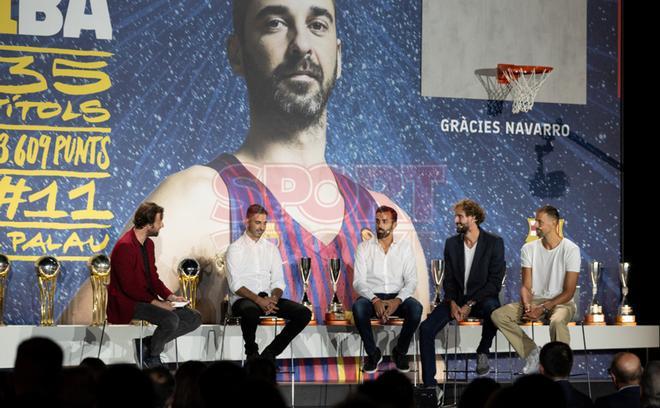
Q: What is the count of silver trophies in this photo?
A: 5